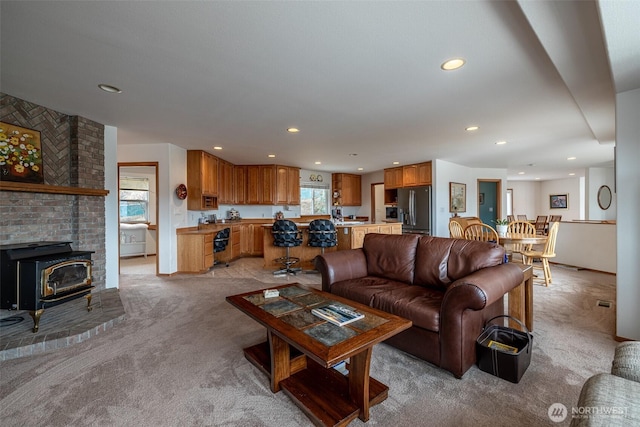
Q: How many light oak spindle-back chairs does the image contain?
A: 4